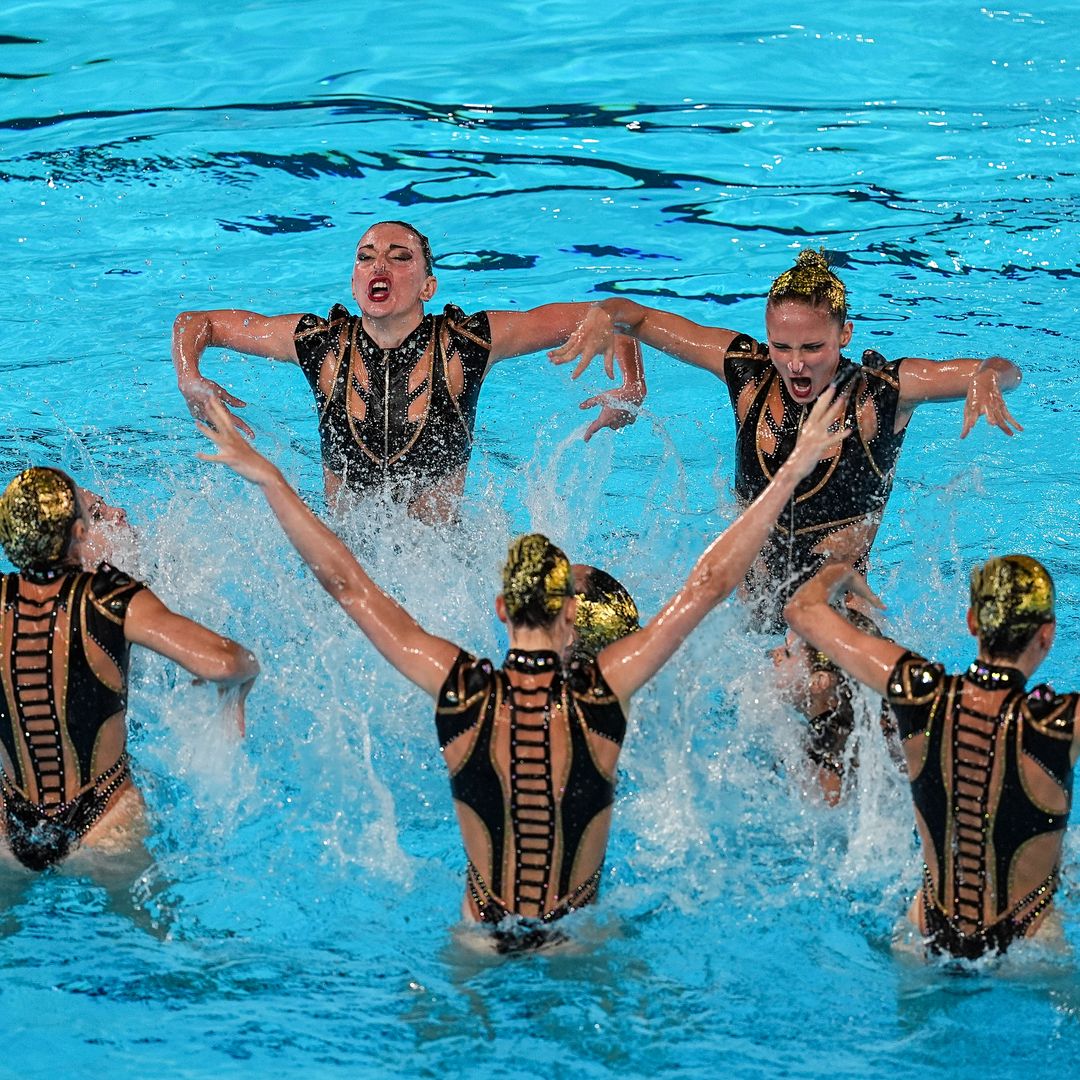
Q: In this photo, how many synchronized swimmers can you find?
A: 8